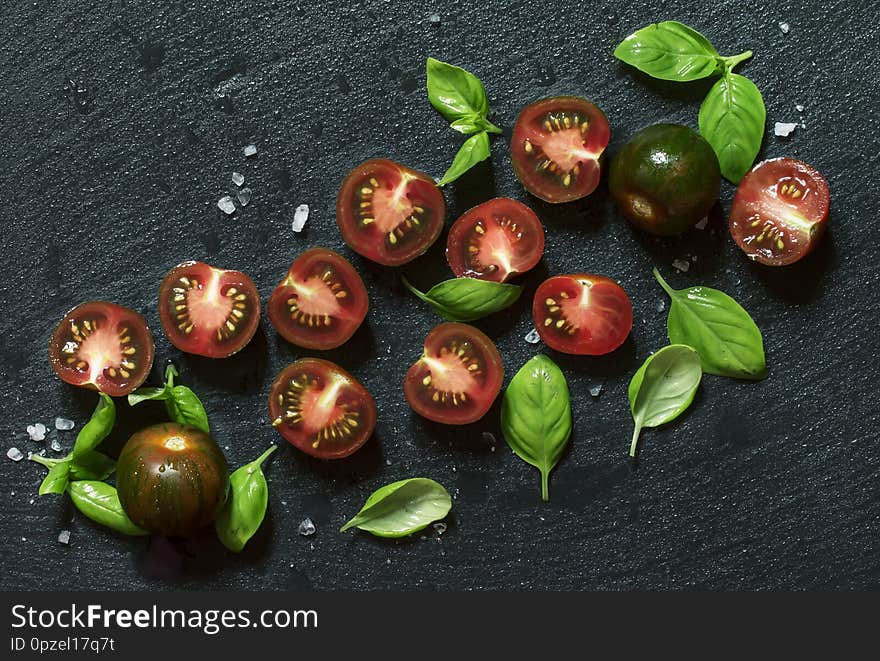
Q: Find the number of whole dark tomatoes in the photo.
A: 2